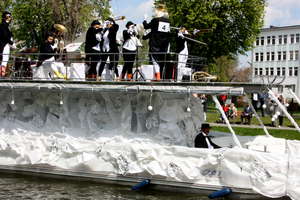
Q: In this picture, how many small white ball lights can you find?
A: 4